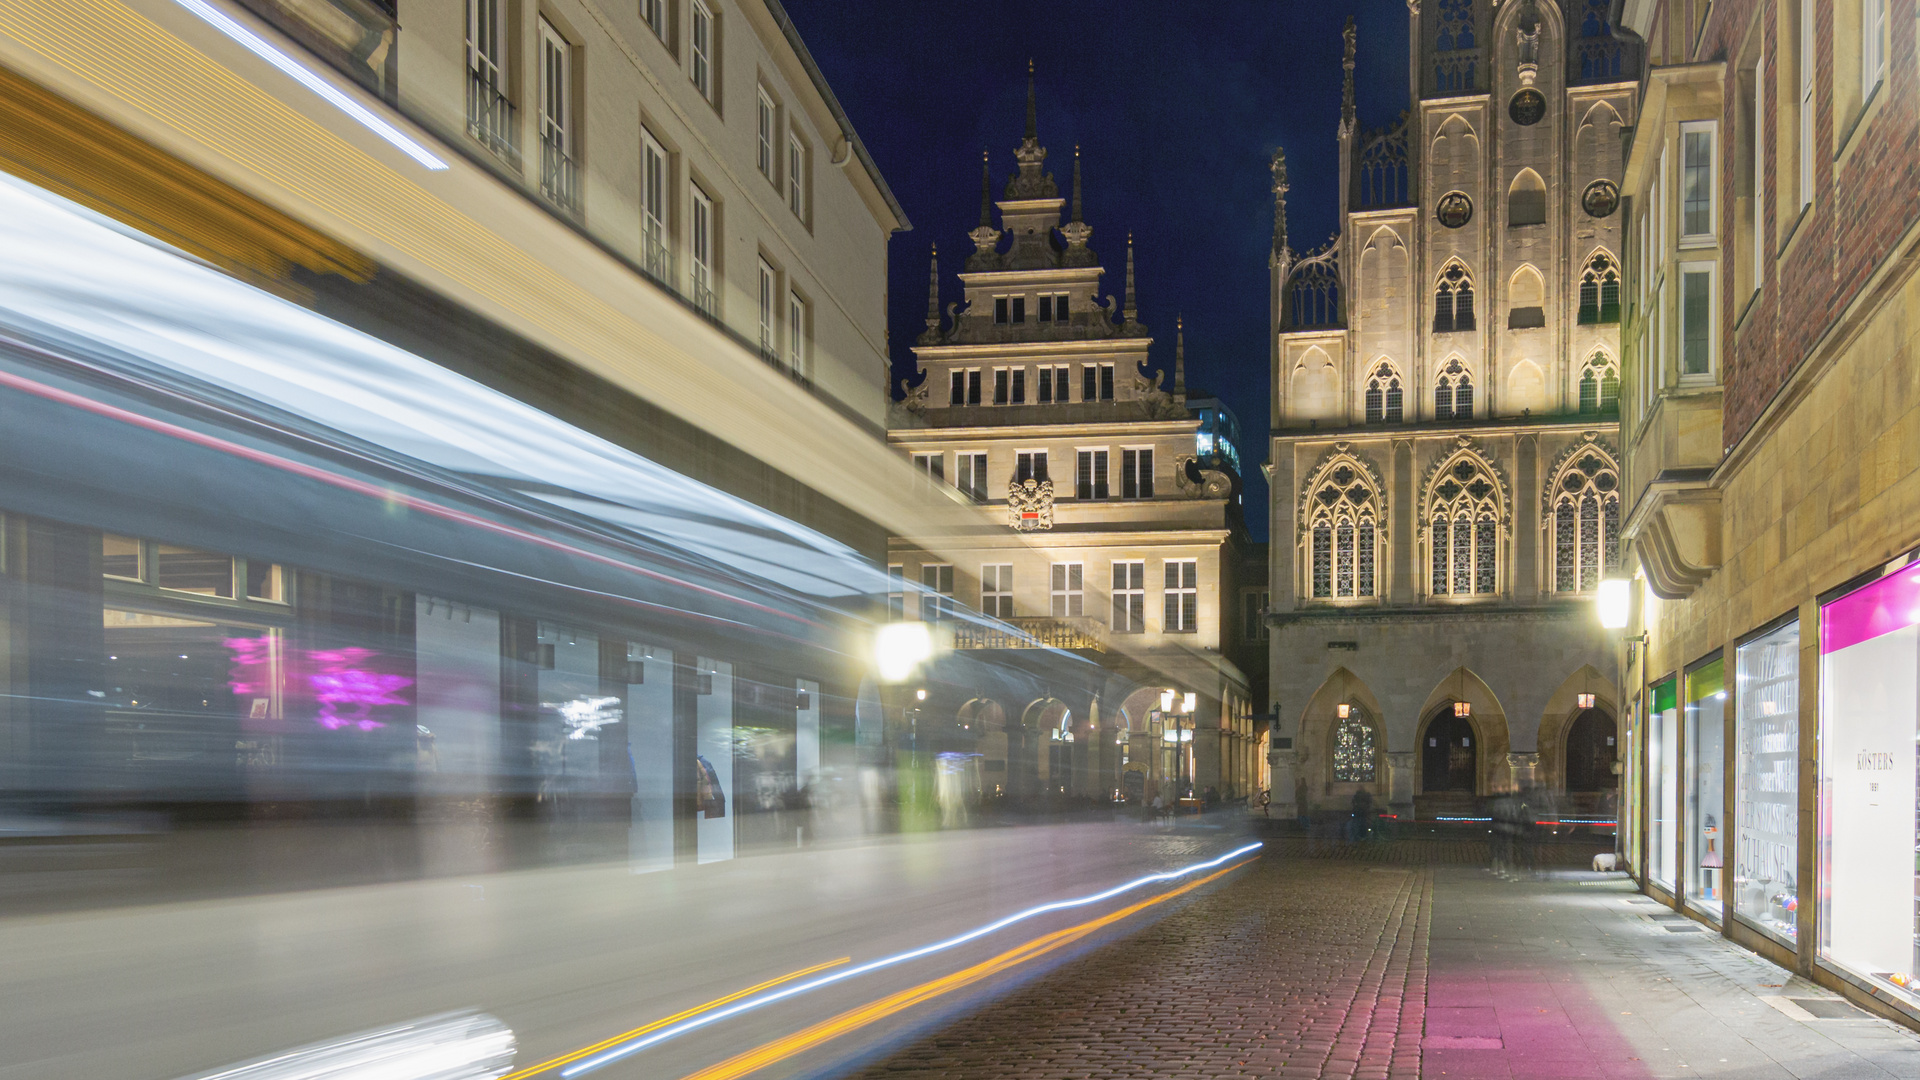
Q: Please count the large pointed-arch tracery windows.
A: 3